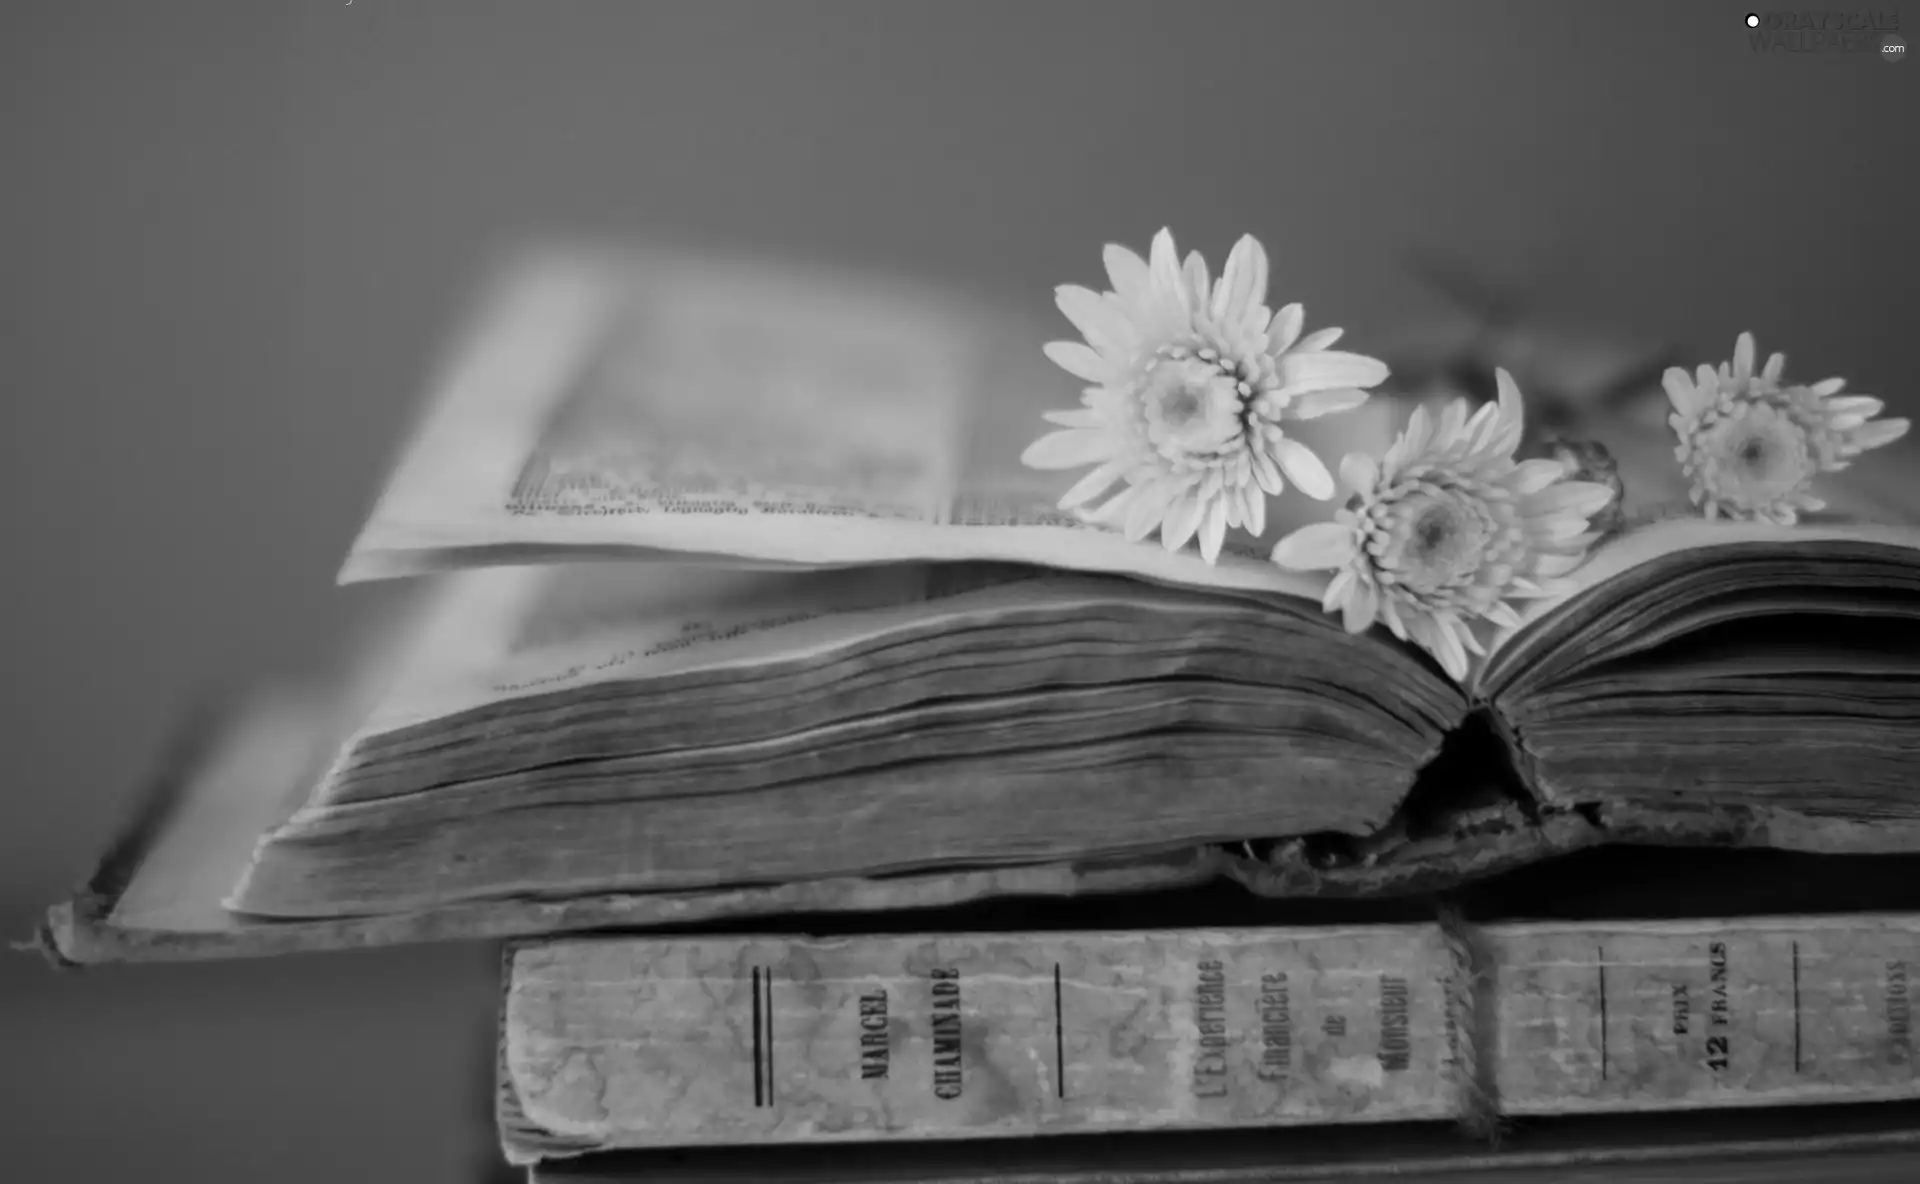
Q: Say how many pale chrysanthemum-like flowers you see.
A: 3